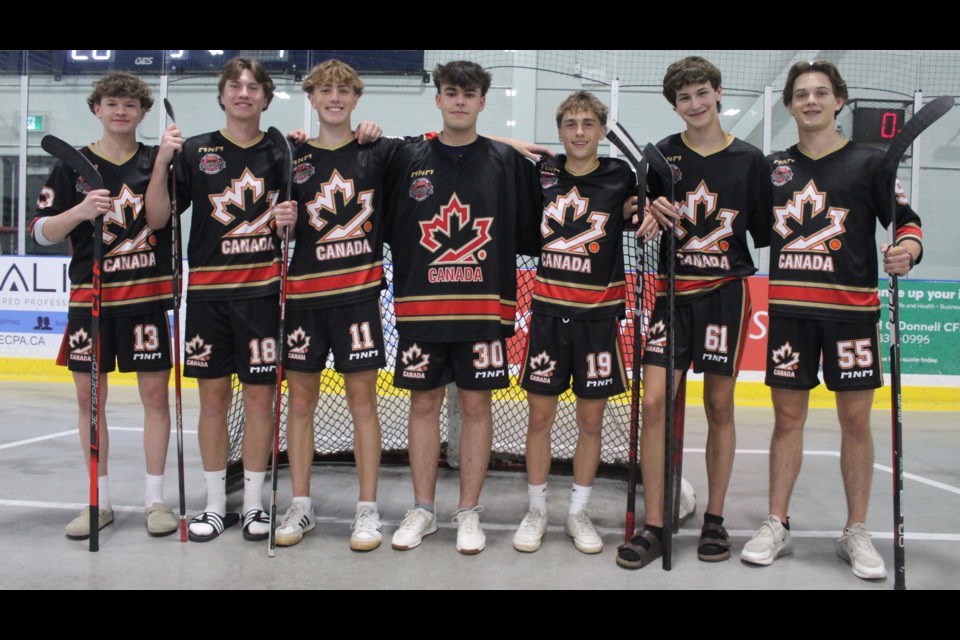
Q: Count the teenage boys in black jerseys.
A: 7